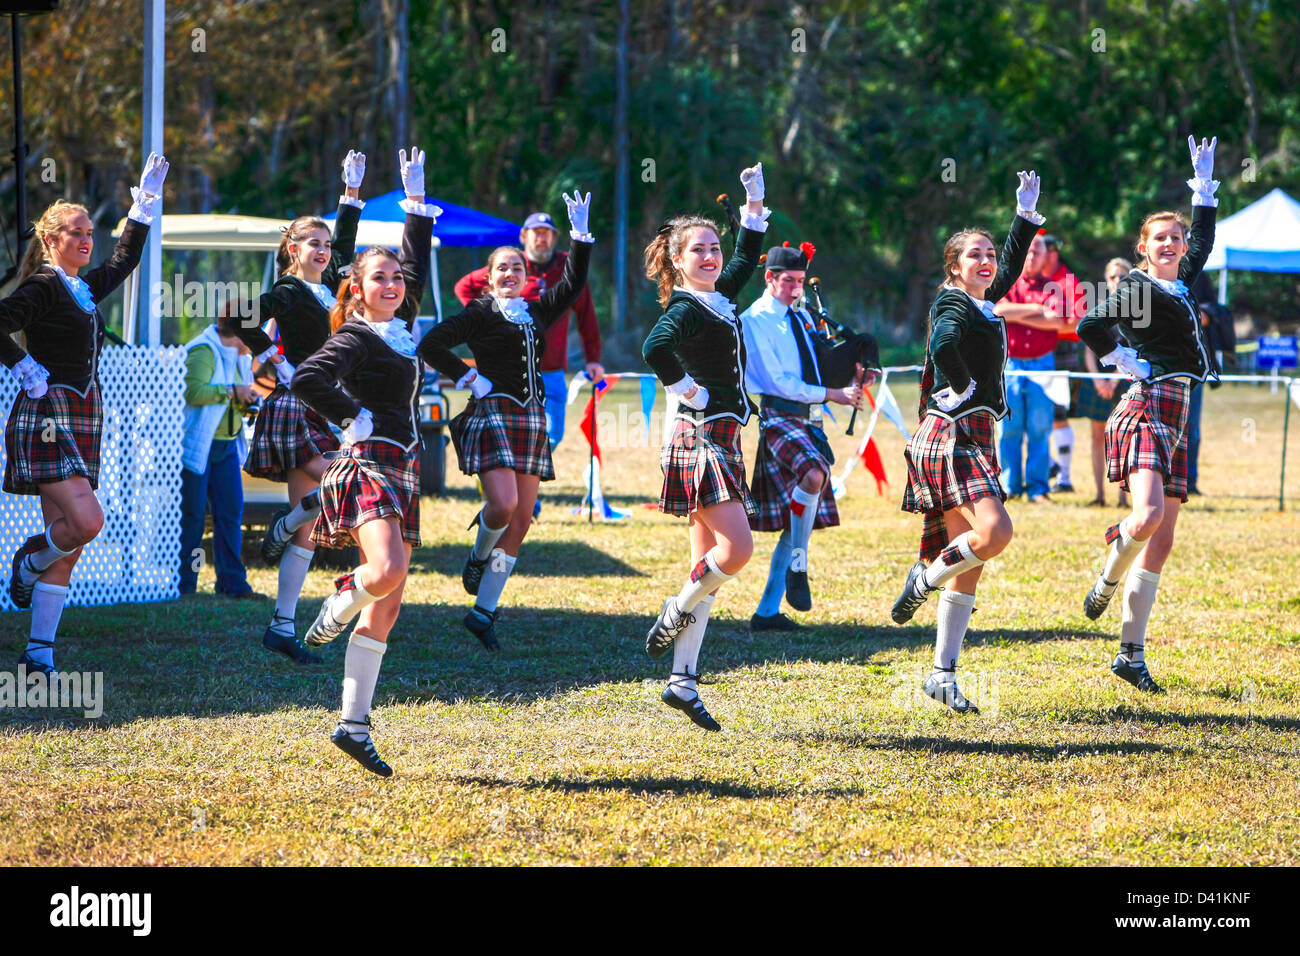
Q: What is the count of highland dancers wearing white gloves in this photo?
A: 7